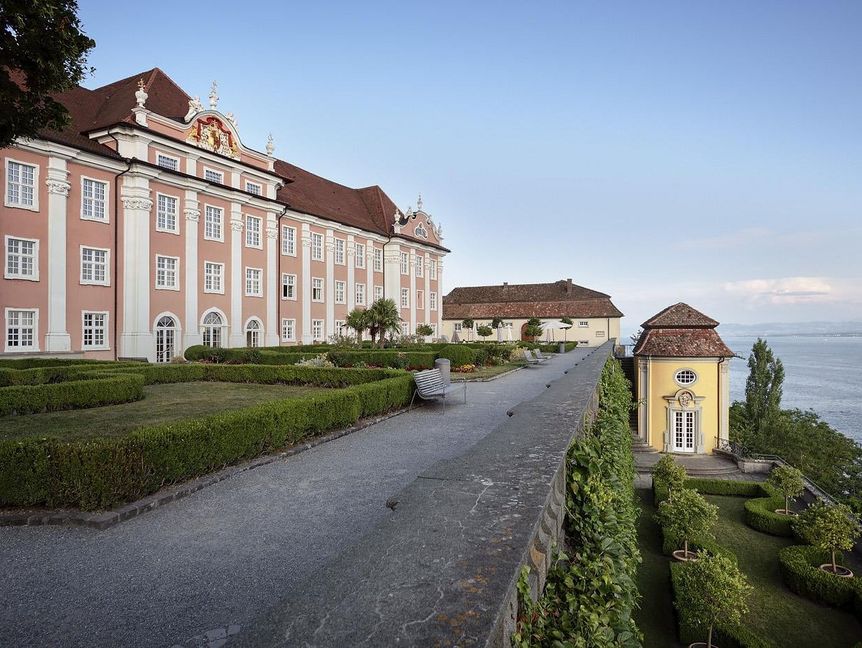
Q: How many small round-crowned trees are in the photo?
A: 12